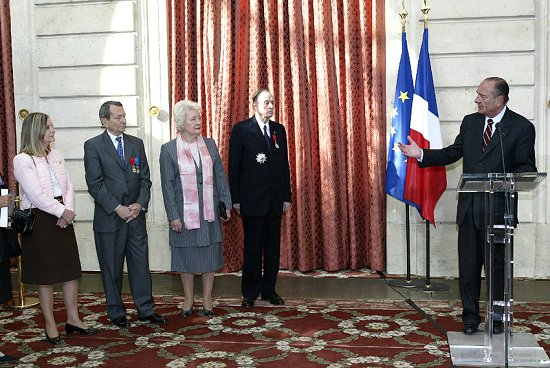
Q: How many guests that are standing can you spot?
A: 4